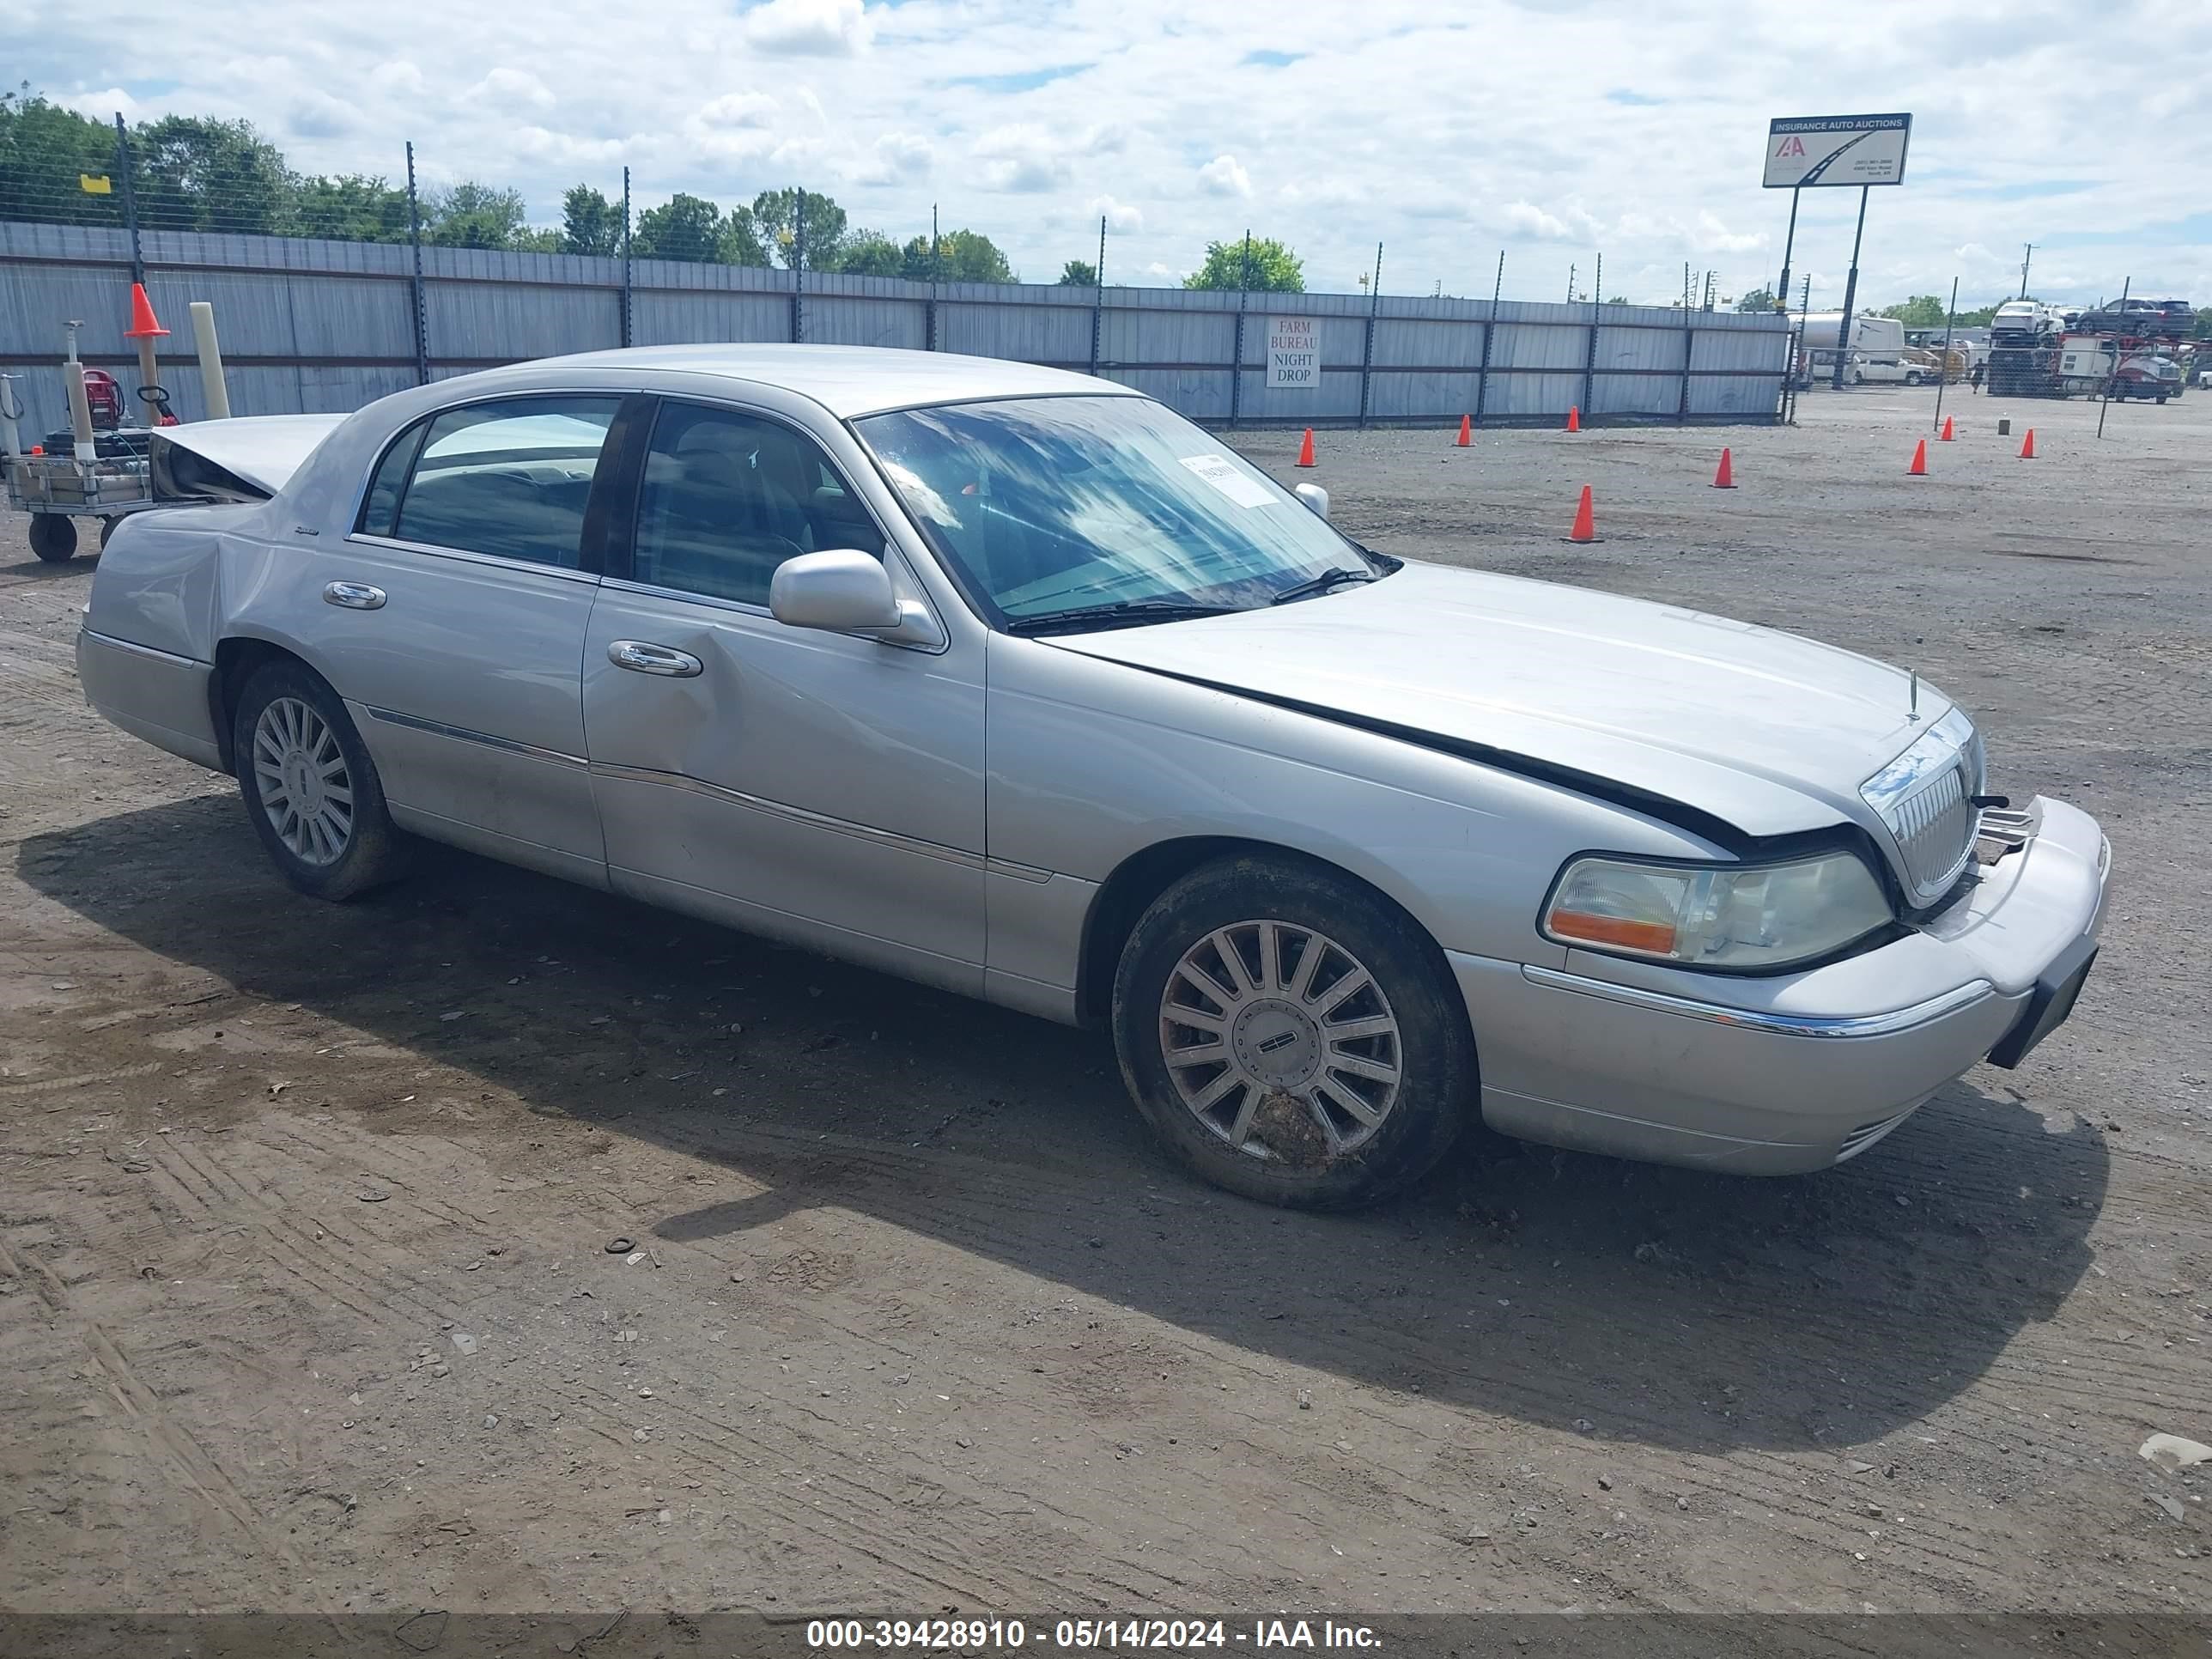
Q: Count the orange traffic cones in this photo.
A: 9